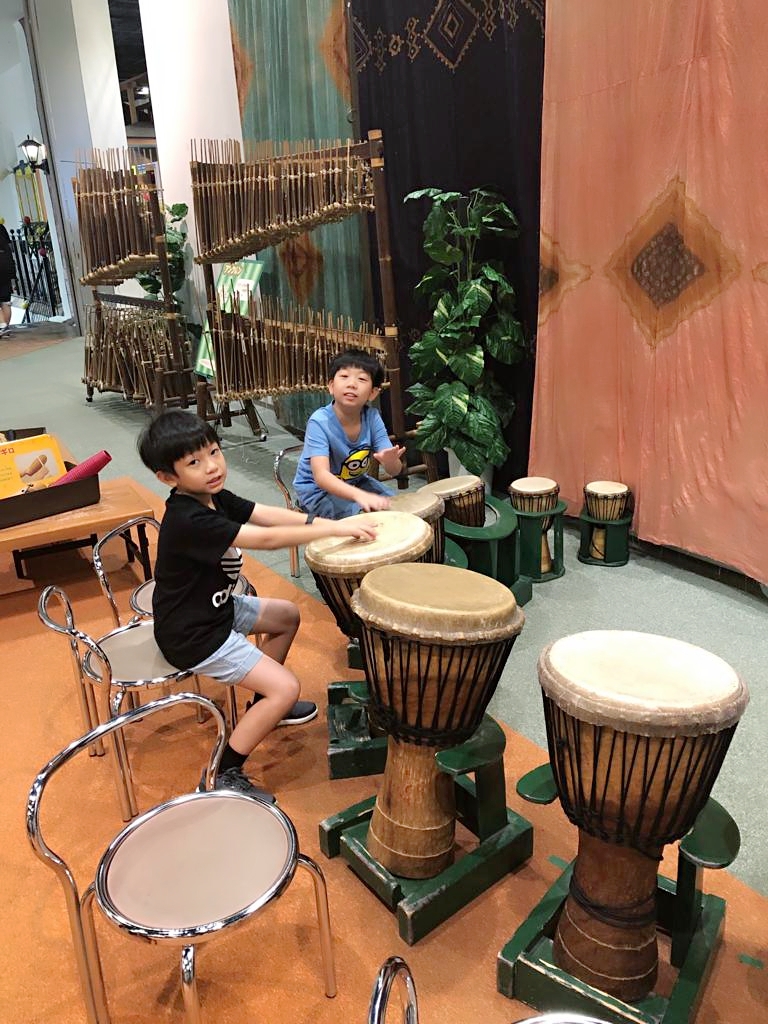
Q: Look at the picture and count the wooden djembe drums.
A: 7